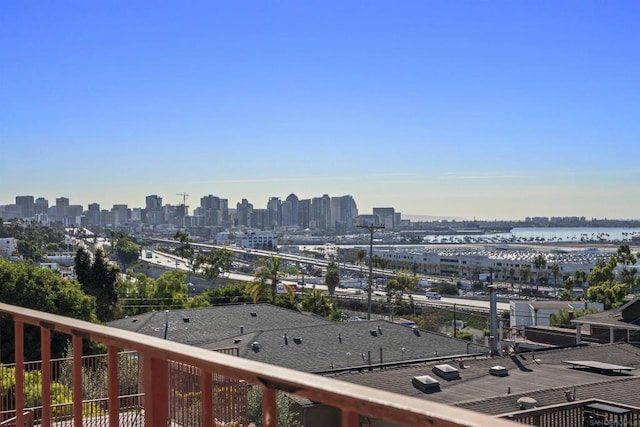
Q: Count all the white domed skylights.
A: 3